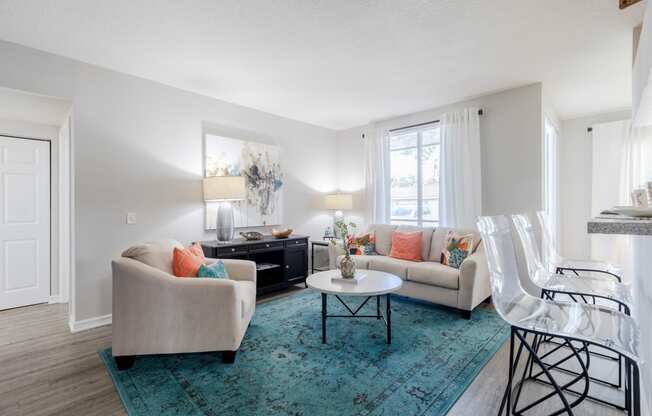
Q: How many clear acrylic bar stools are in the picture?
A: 3